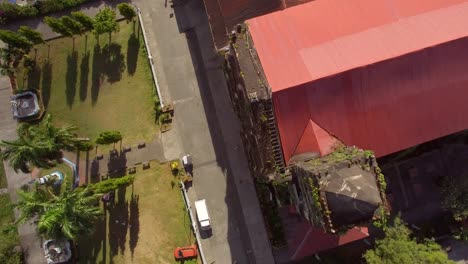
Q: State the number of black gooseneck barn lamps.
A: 0